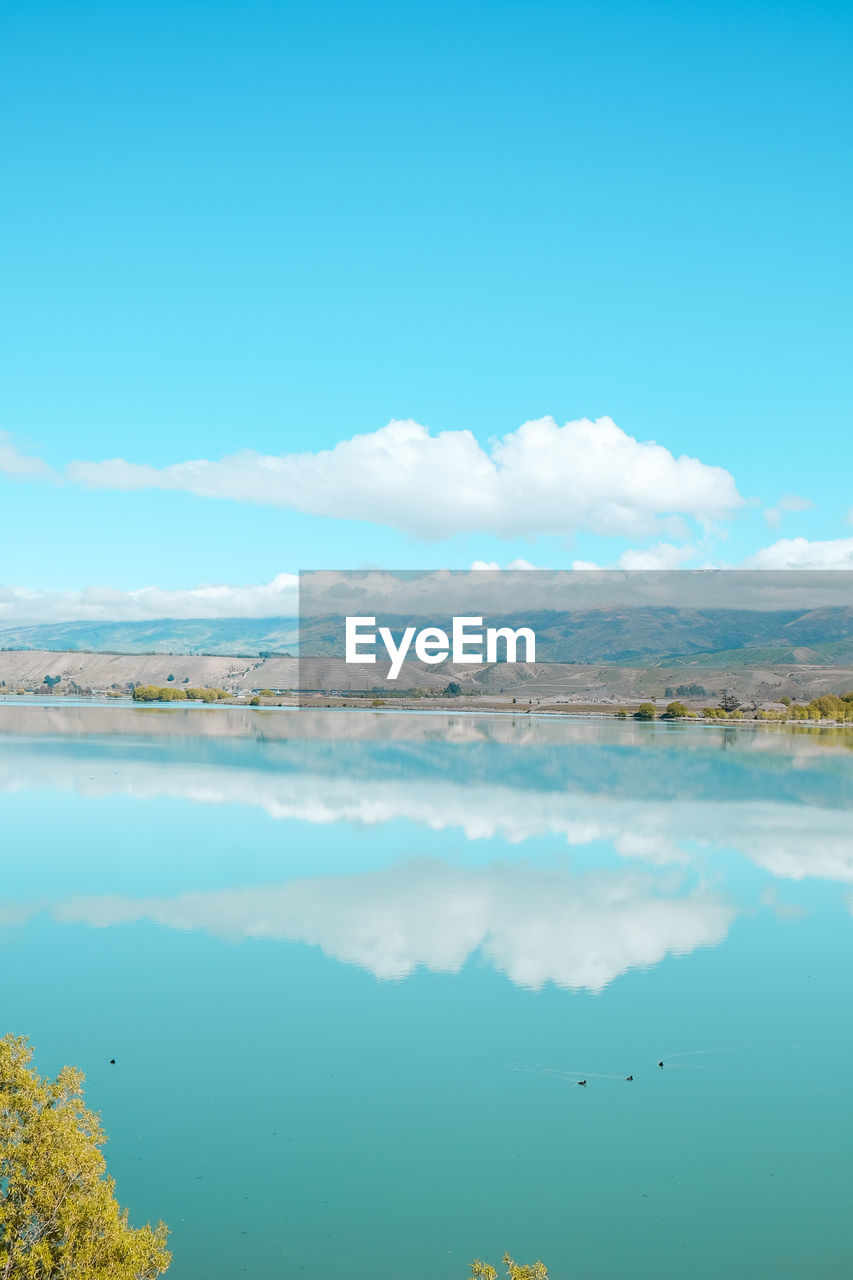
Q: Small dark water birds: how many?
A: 4